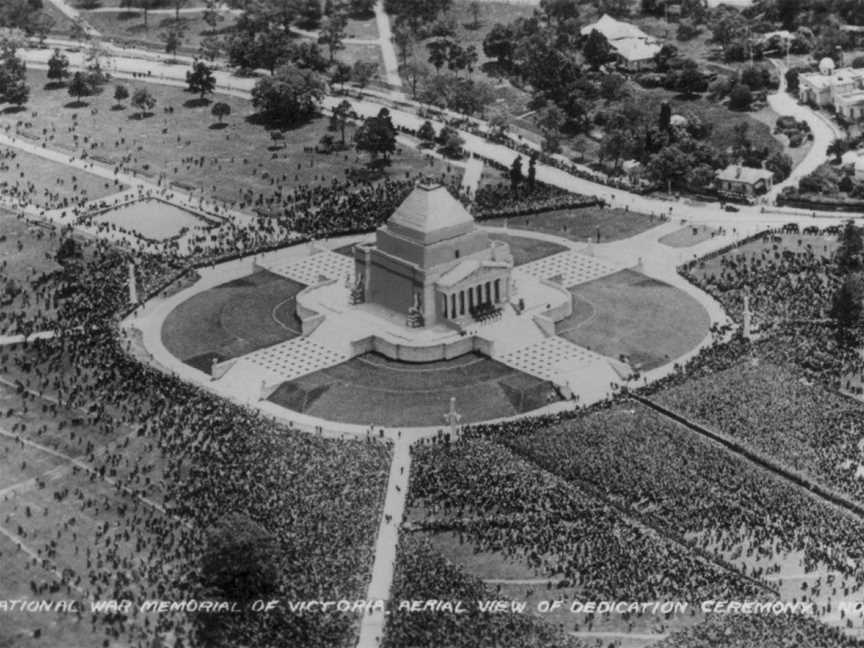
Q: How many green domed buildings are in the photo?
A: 0